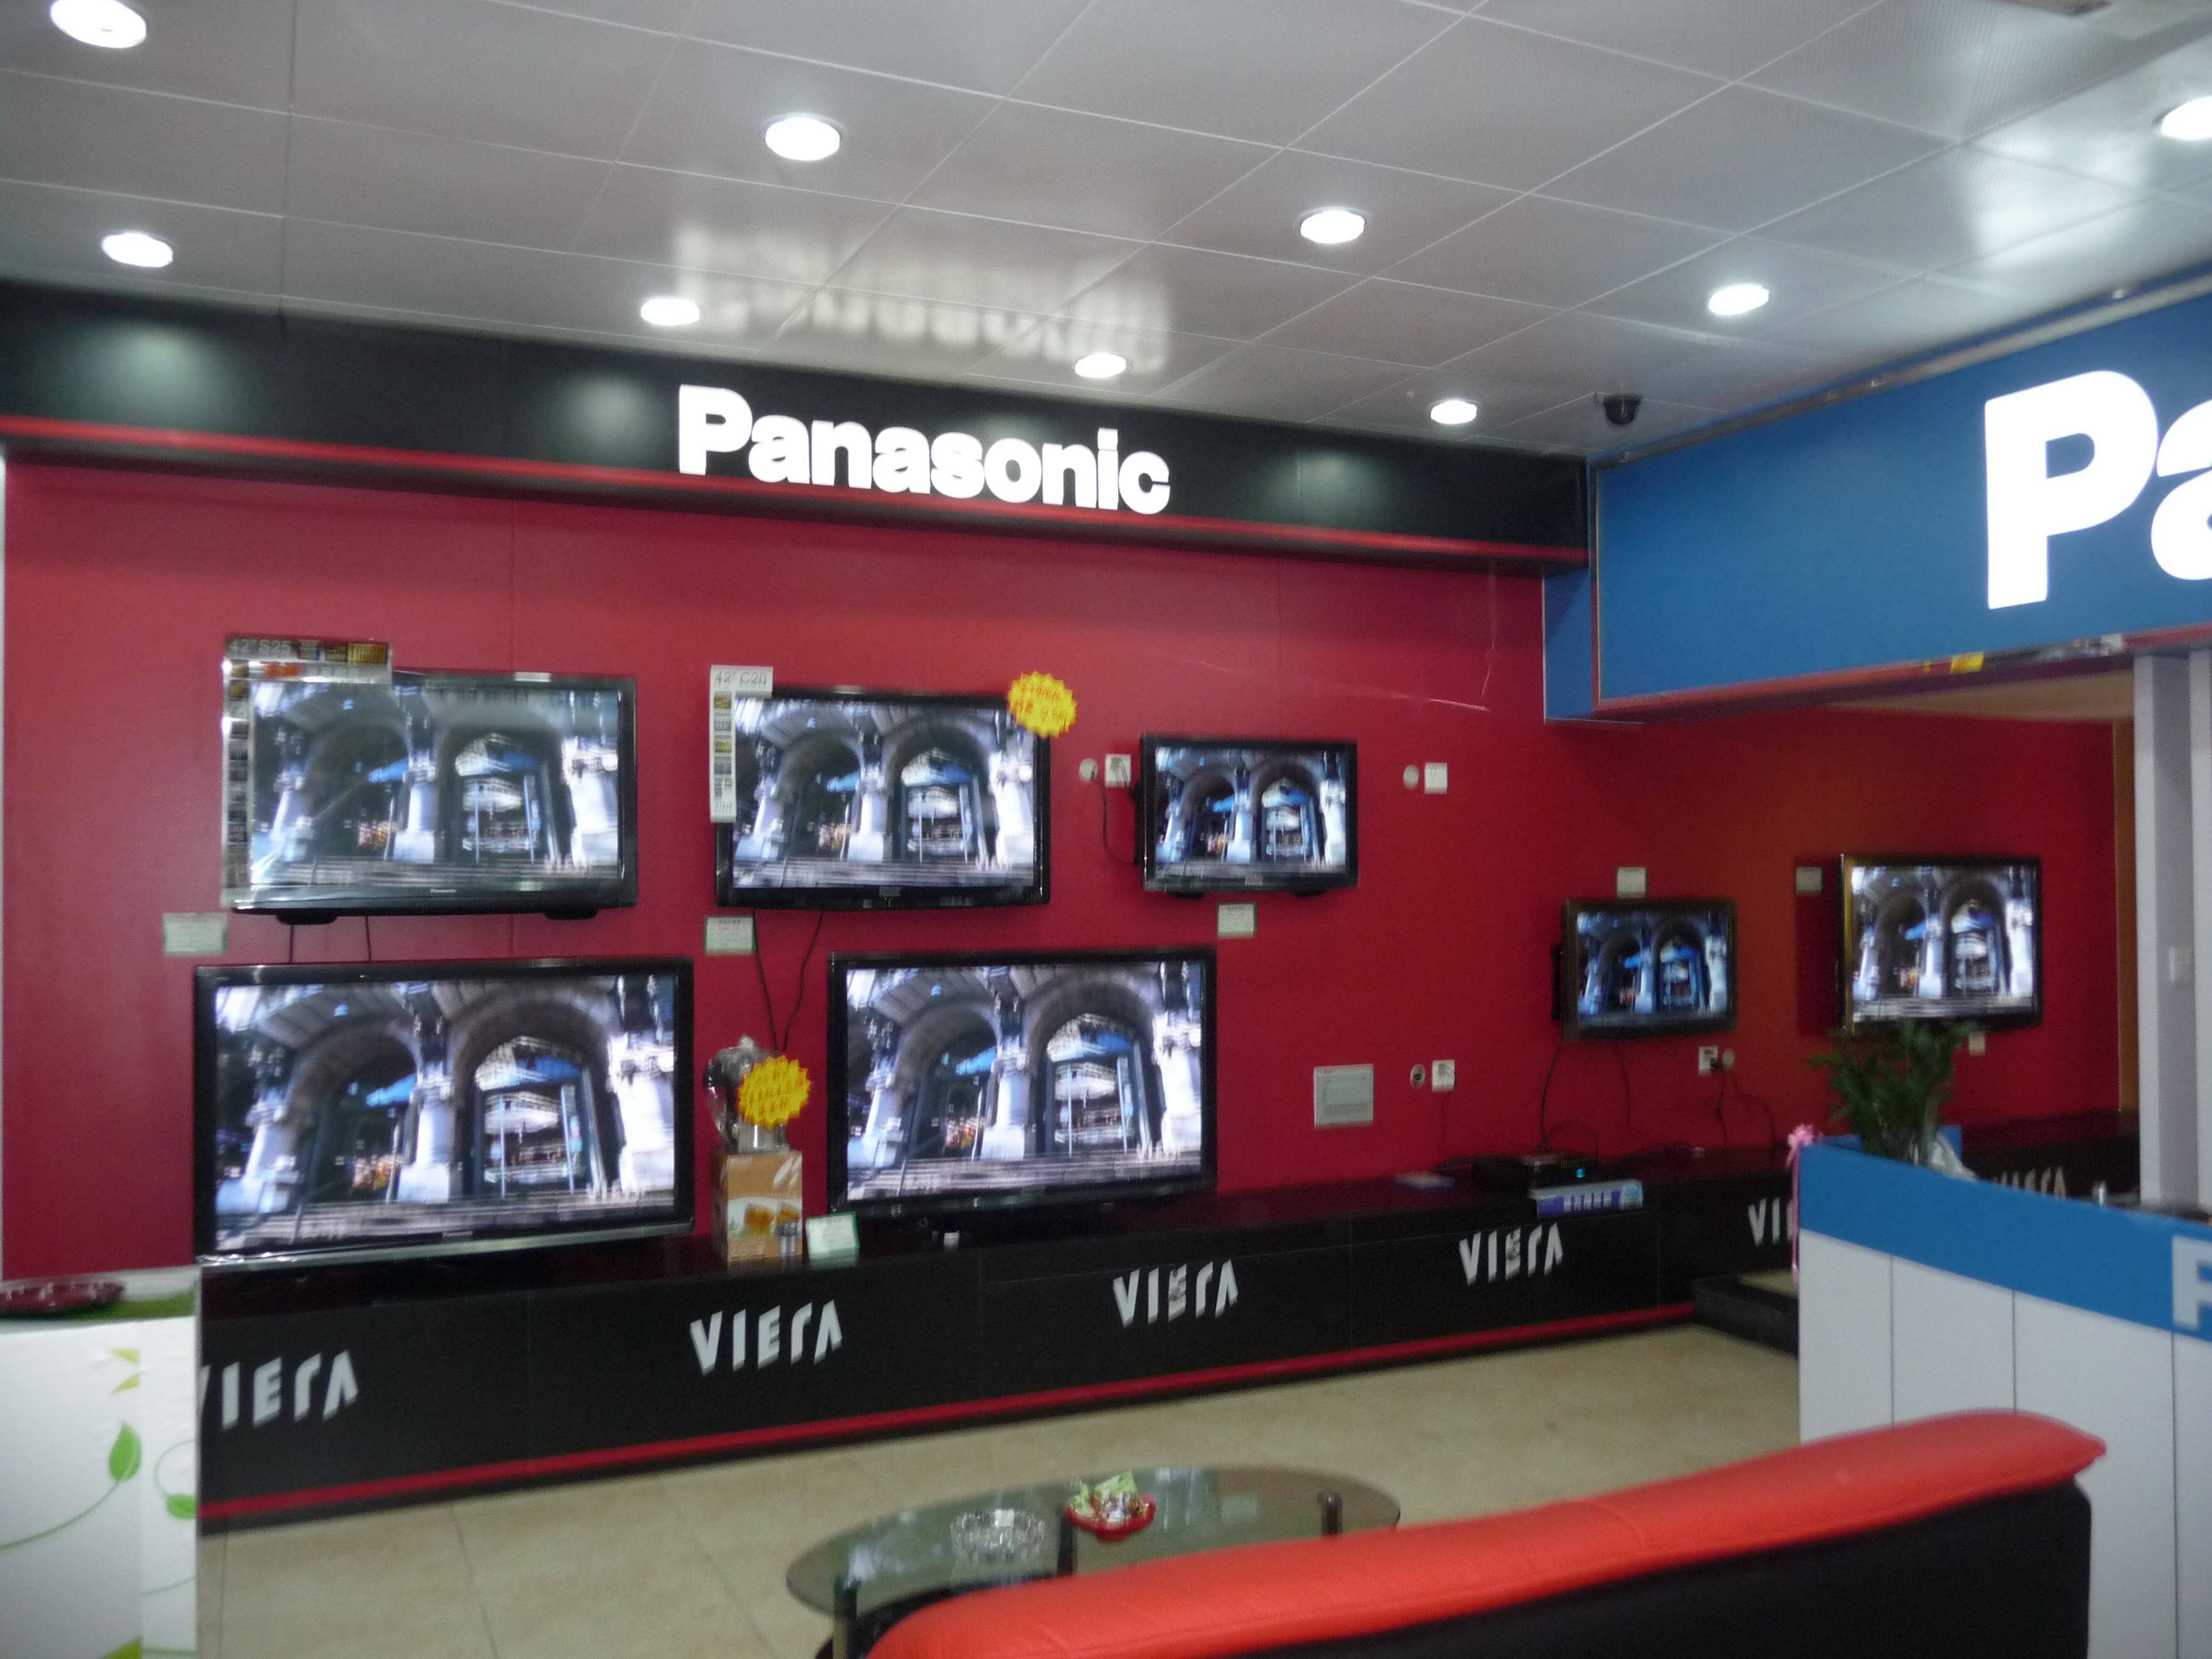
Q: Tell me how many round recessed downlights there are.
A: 9